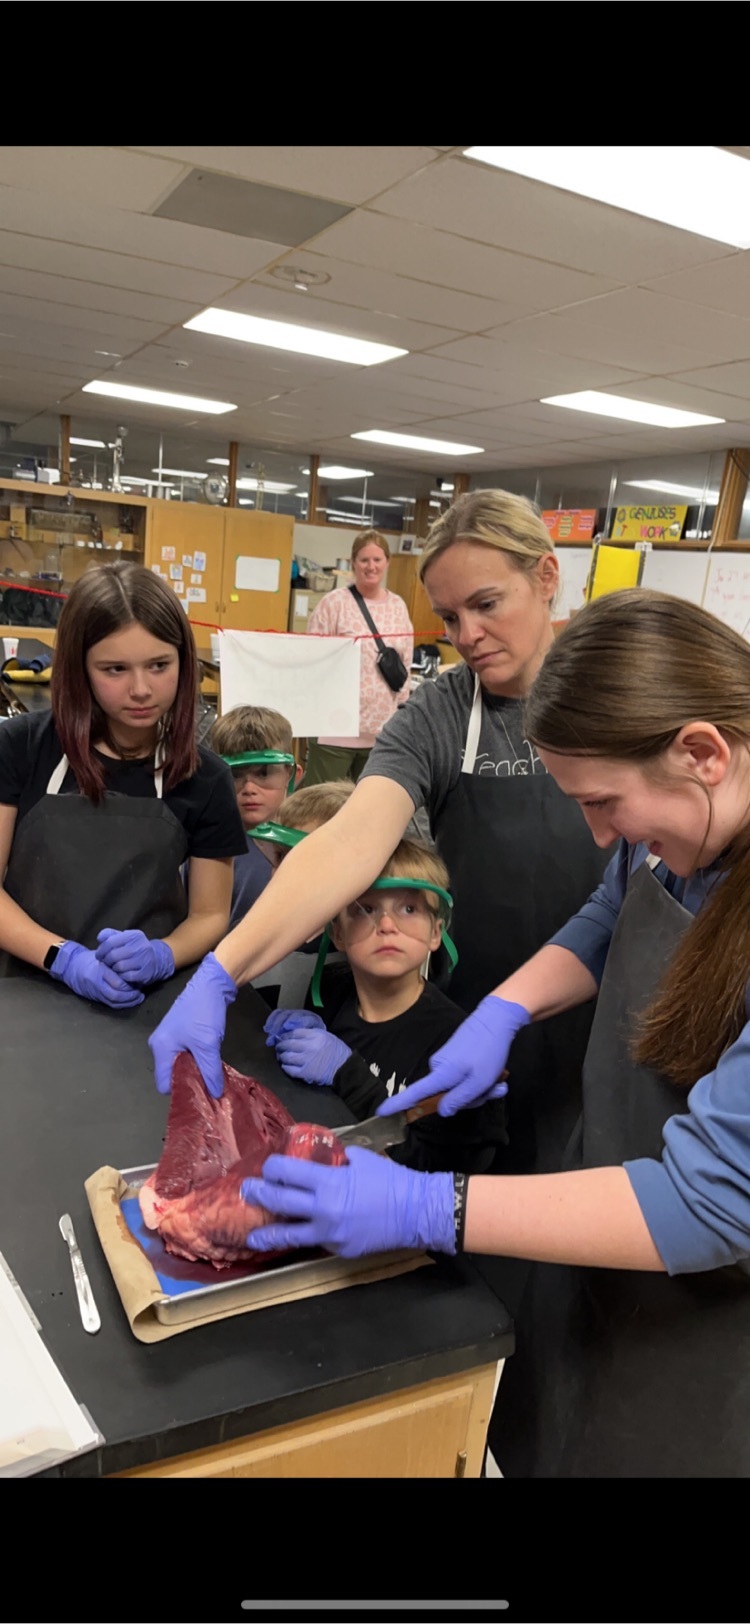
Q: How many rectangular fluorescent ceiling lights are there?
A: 5